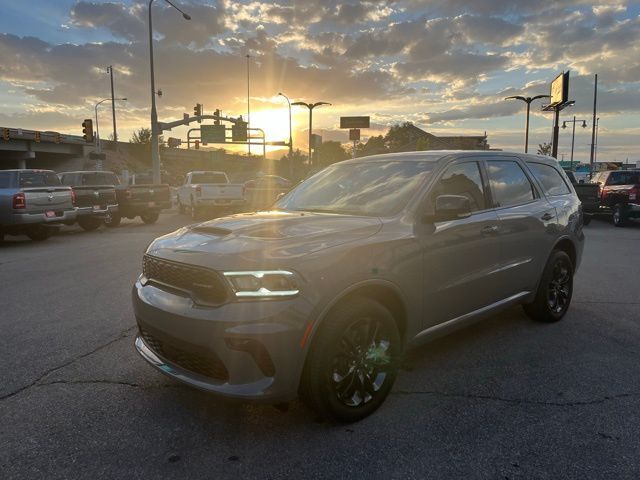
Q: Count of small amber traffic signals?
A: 3